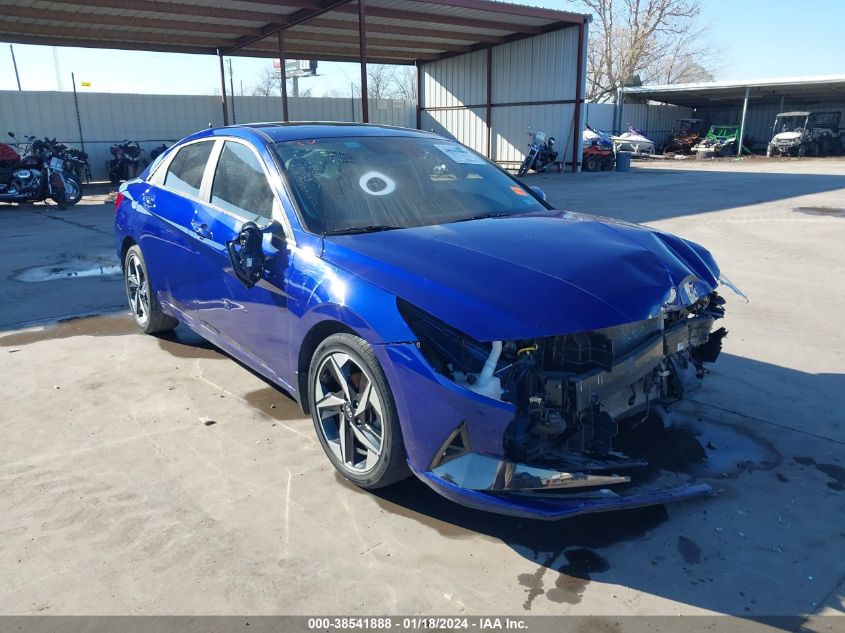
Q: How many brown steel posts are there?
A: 6